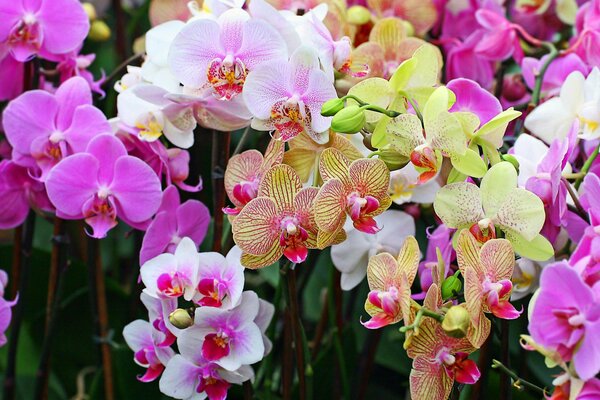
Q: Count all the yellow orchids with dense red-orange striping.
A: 6